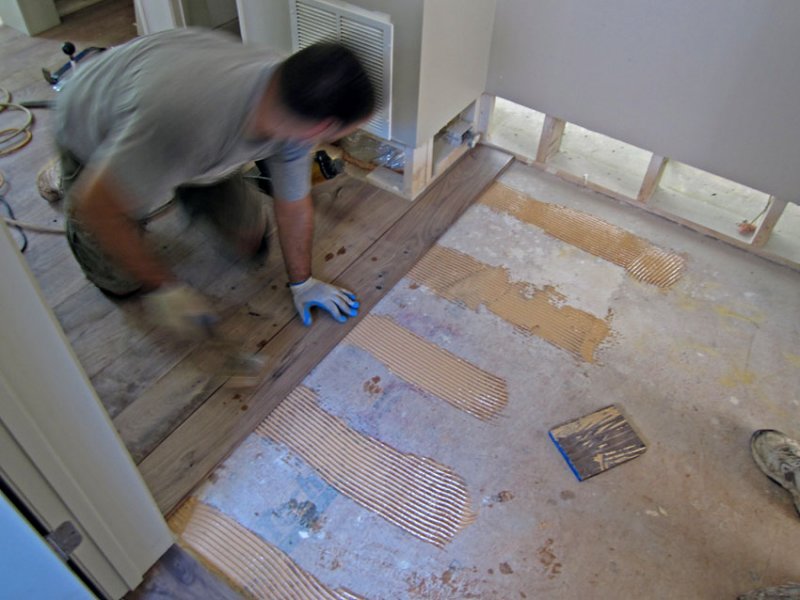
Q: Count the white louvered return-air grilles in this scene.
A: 1